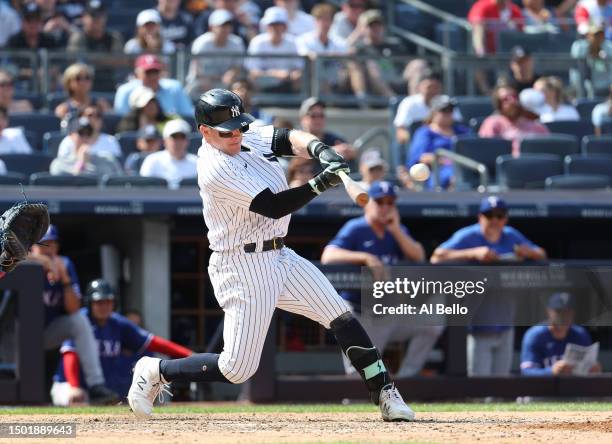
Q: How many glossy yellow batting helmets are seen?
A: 0